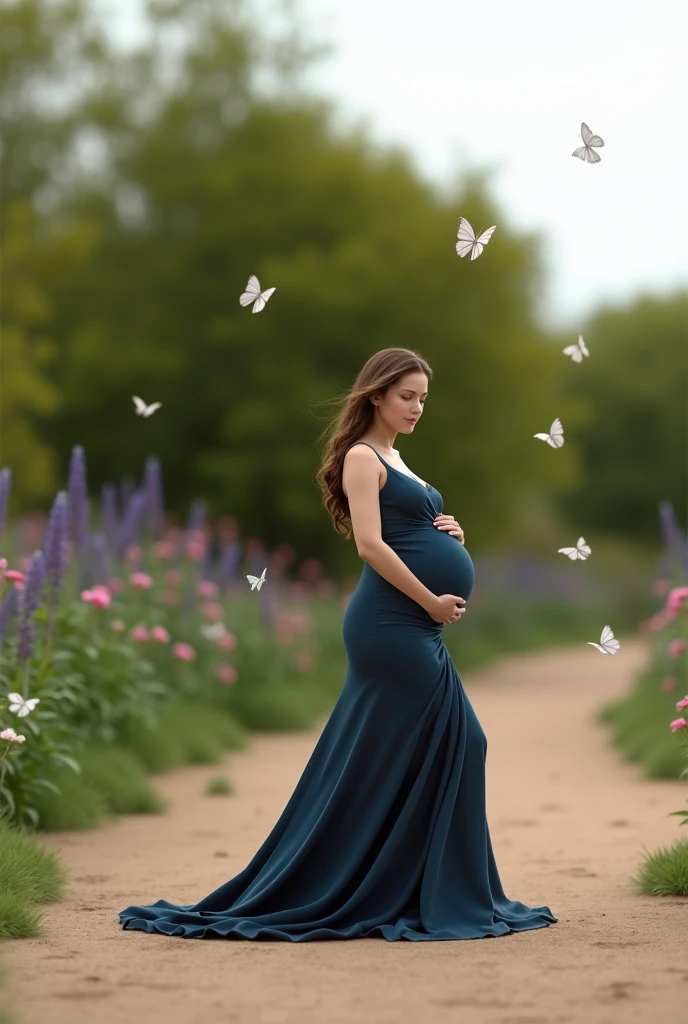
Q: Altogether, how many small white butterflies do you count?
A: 10